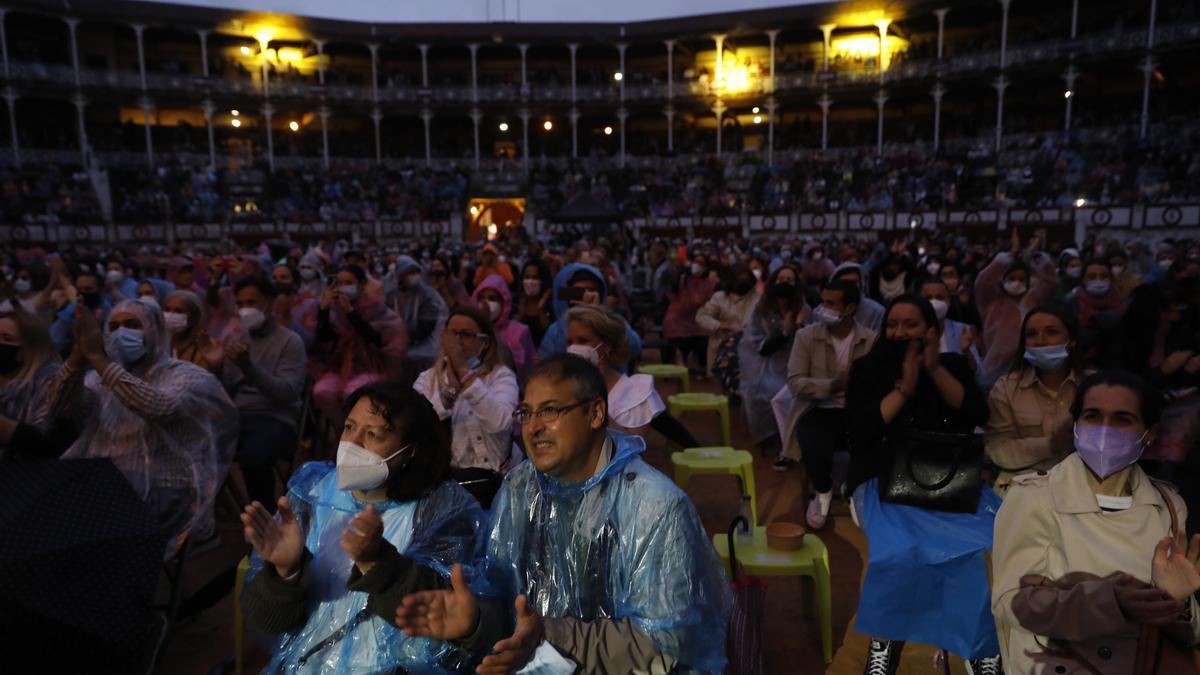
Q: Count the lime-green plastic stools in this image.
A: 5